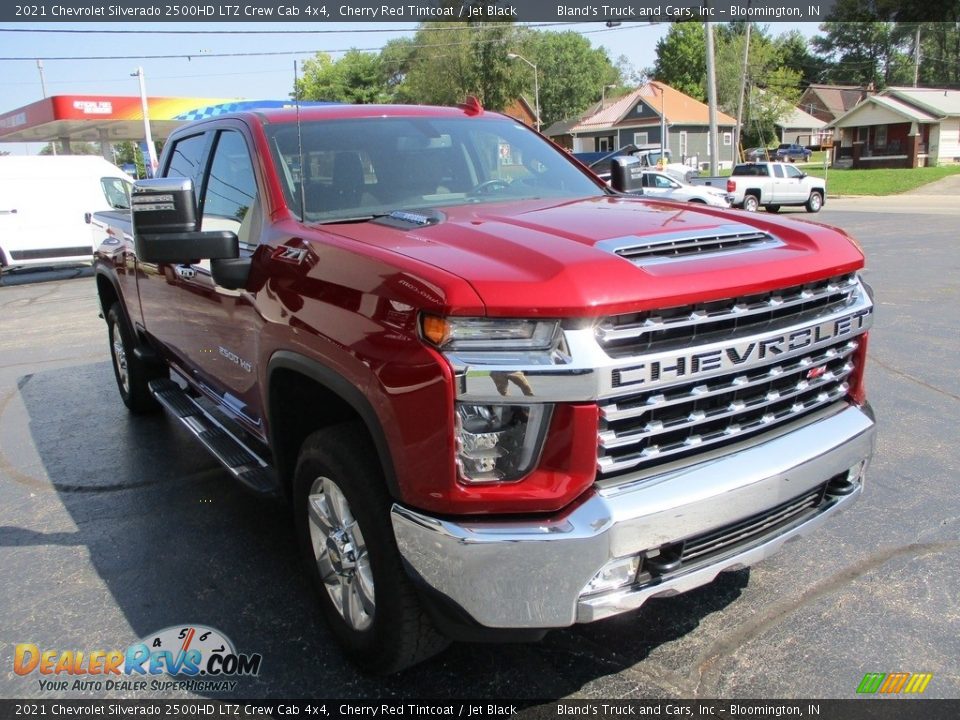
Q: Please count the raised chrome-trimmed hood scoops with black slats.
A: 1